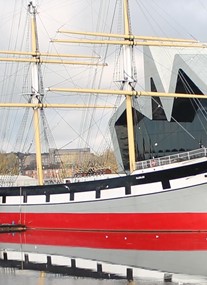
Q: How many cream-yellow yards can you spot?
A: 6